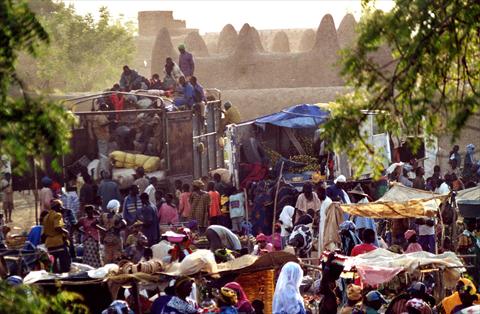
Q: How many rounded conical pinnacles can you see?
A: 9